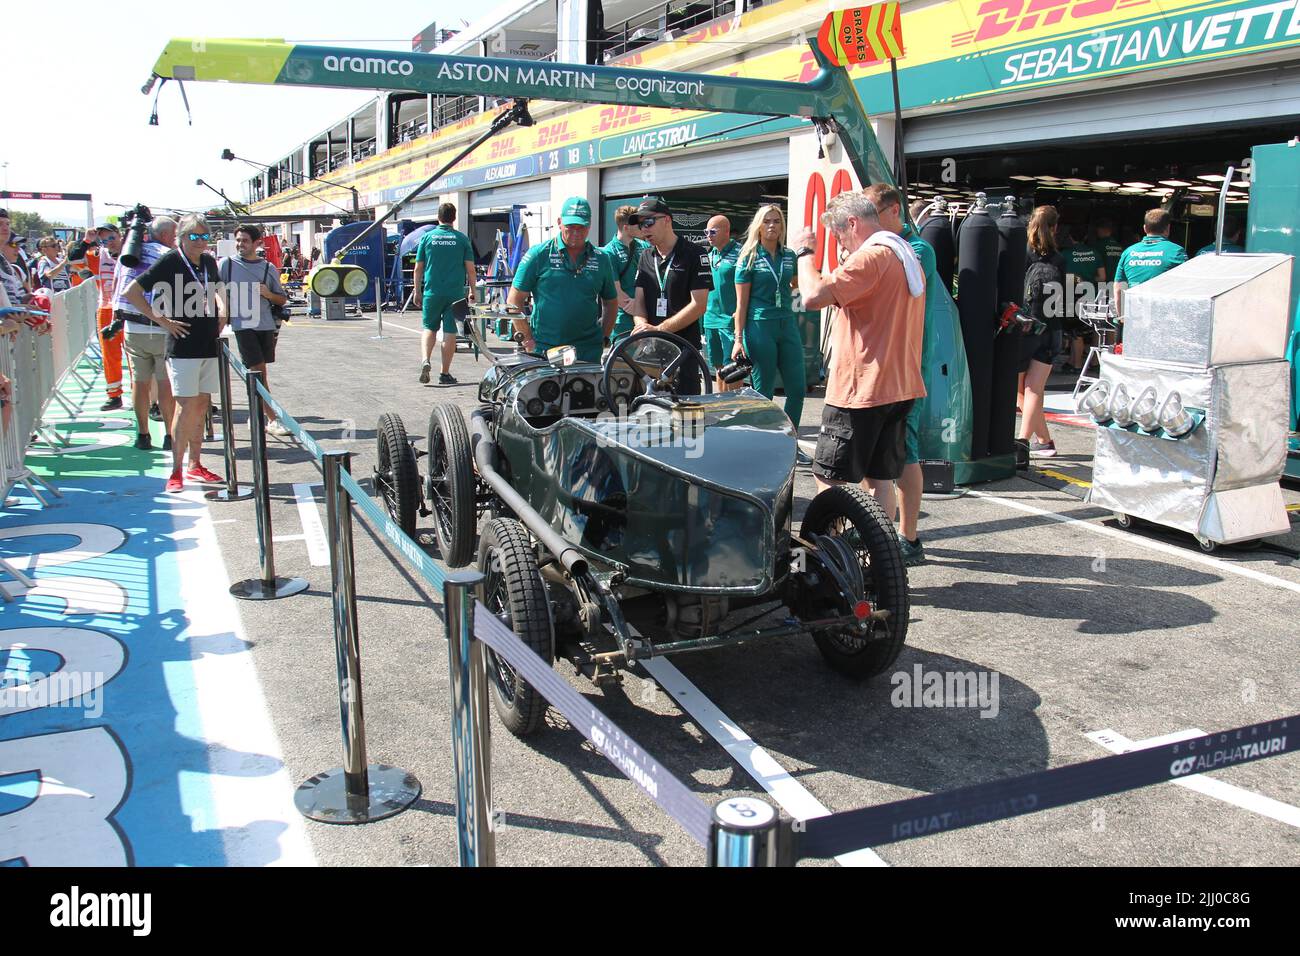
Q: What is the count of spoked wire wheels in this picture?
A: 4